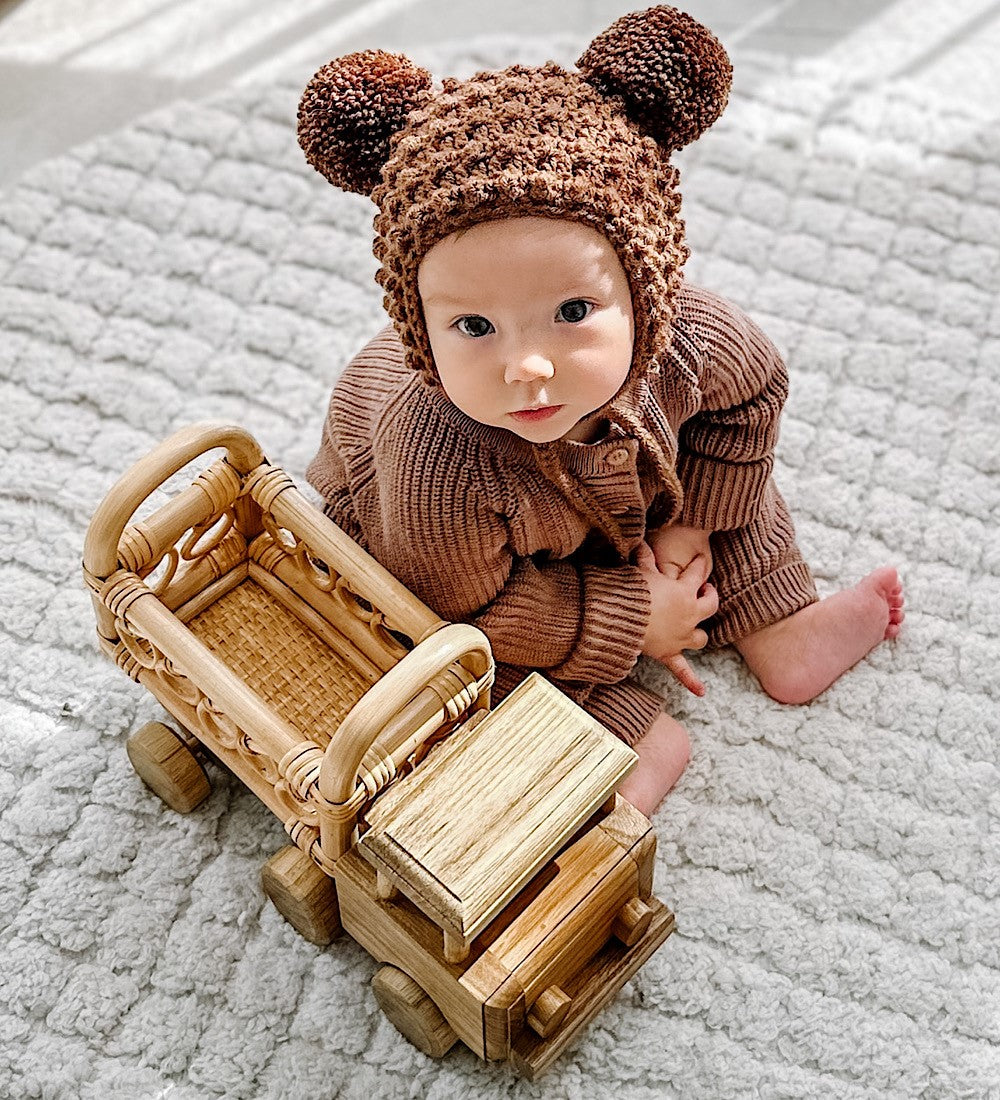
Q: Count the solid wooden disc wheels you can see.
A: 3